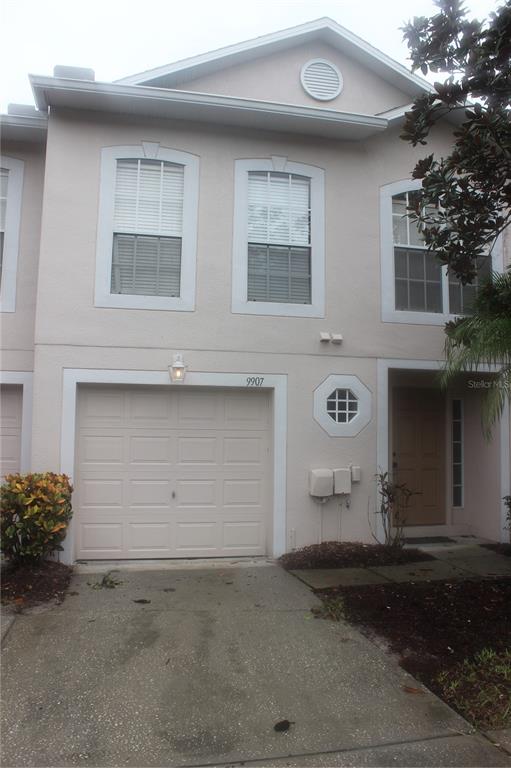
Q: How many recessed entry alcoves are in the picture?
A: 1